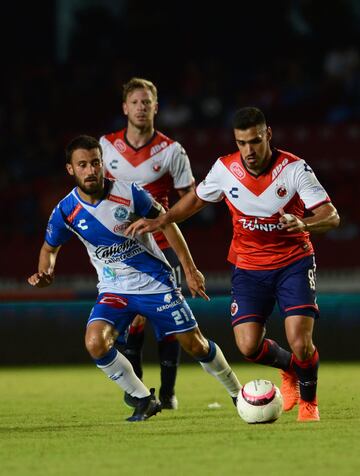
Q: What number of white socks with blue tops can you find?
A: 2